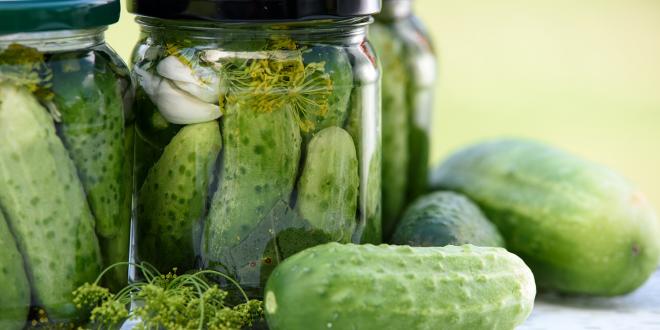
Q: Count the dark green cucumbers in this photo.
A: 1